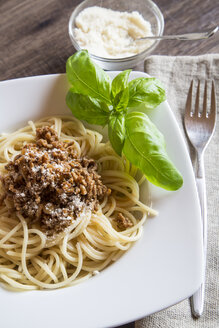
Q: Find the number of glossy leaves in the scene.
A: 6